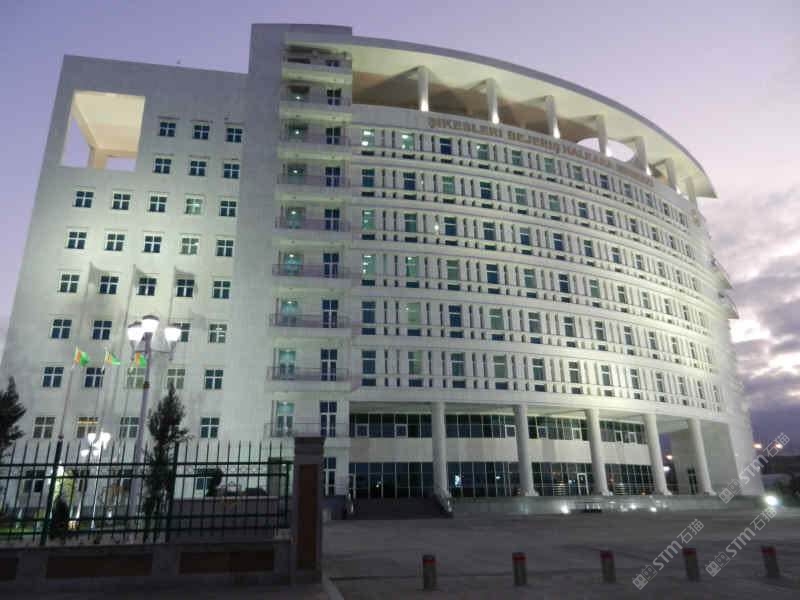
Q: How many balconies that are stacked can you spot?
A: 9